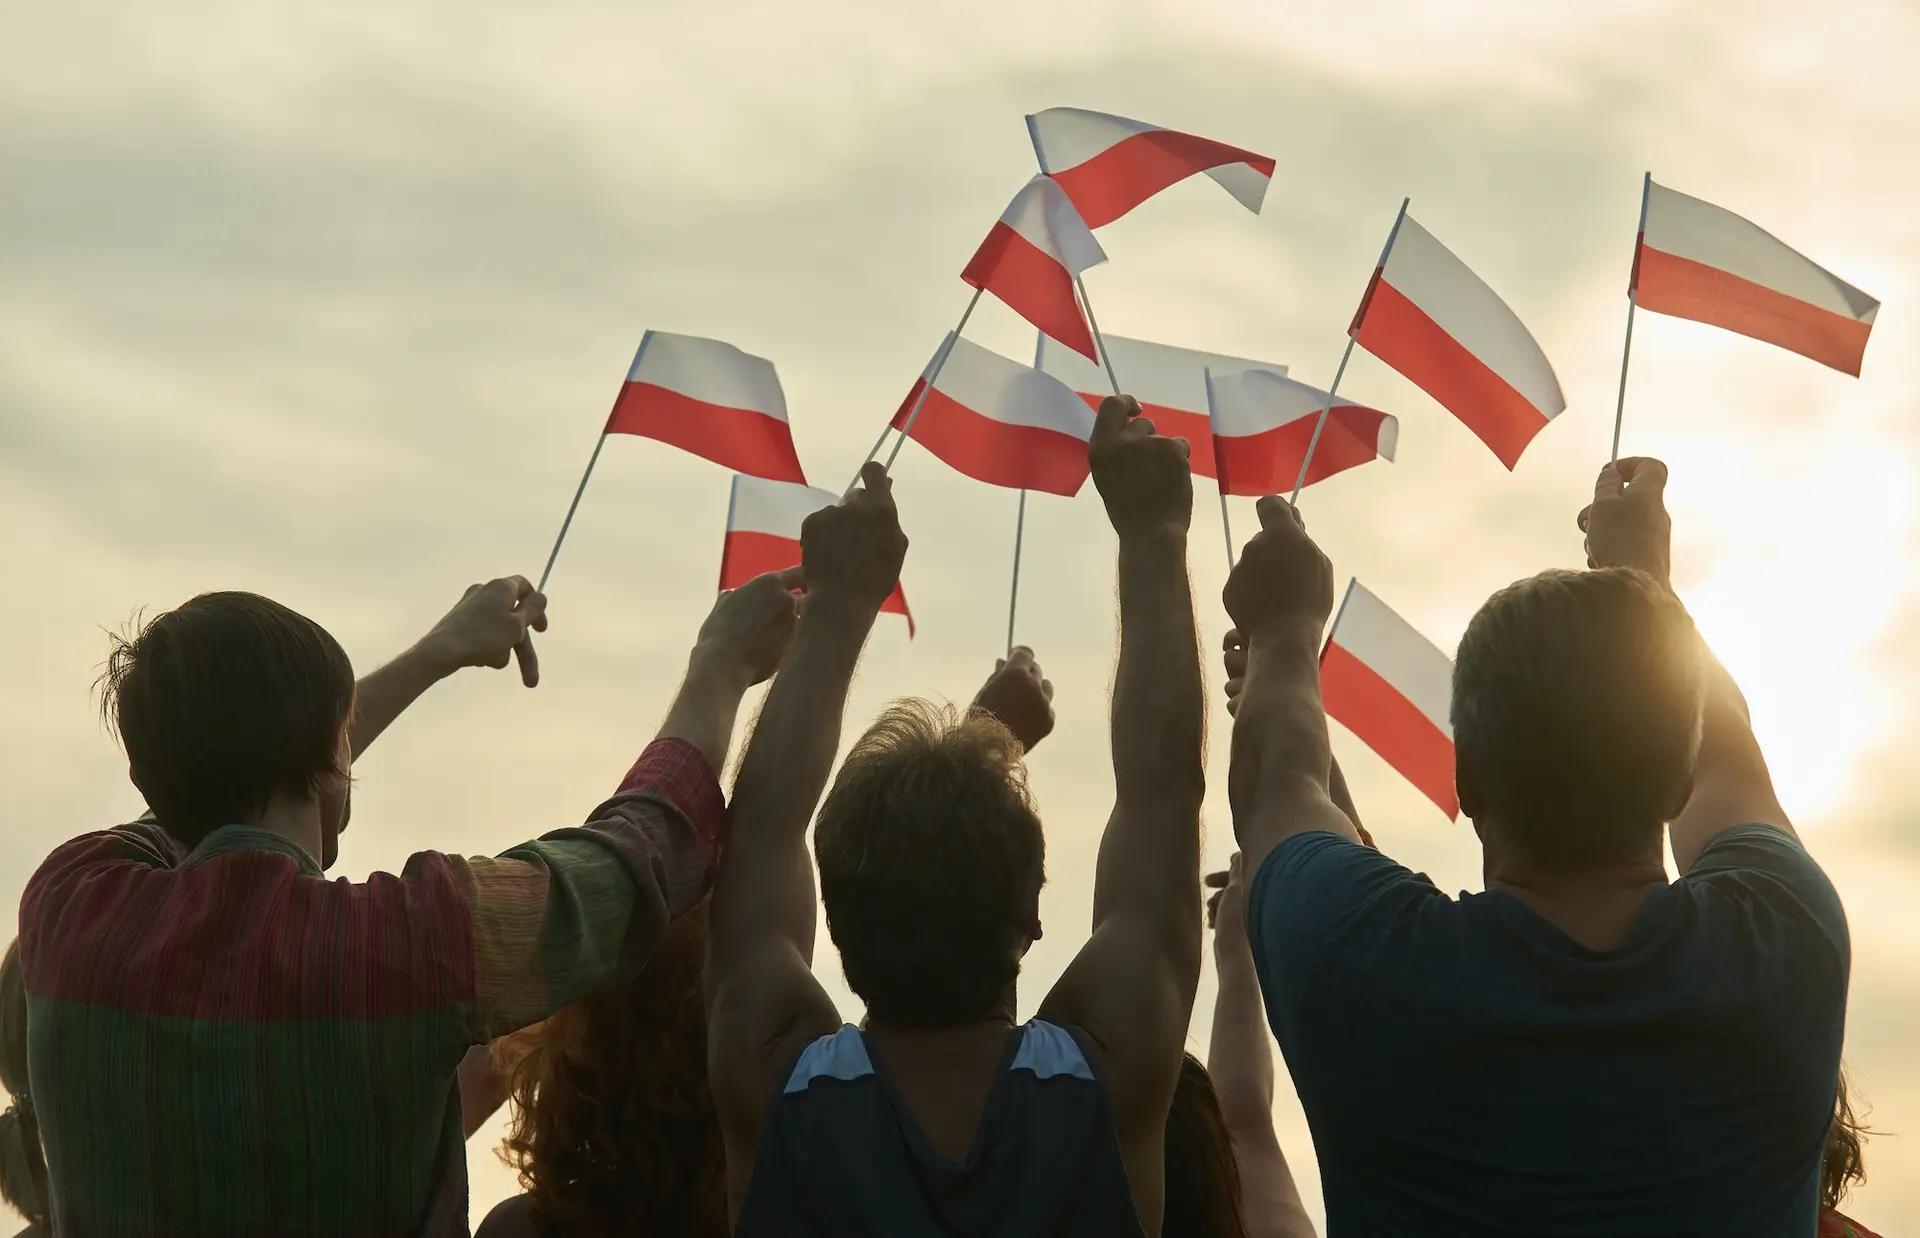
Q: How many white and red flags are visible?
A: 10